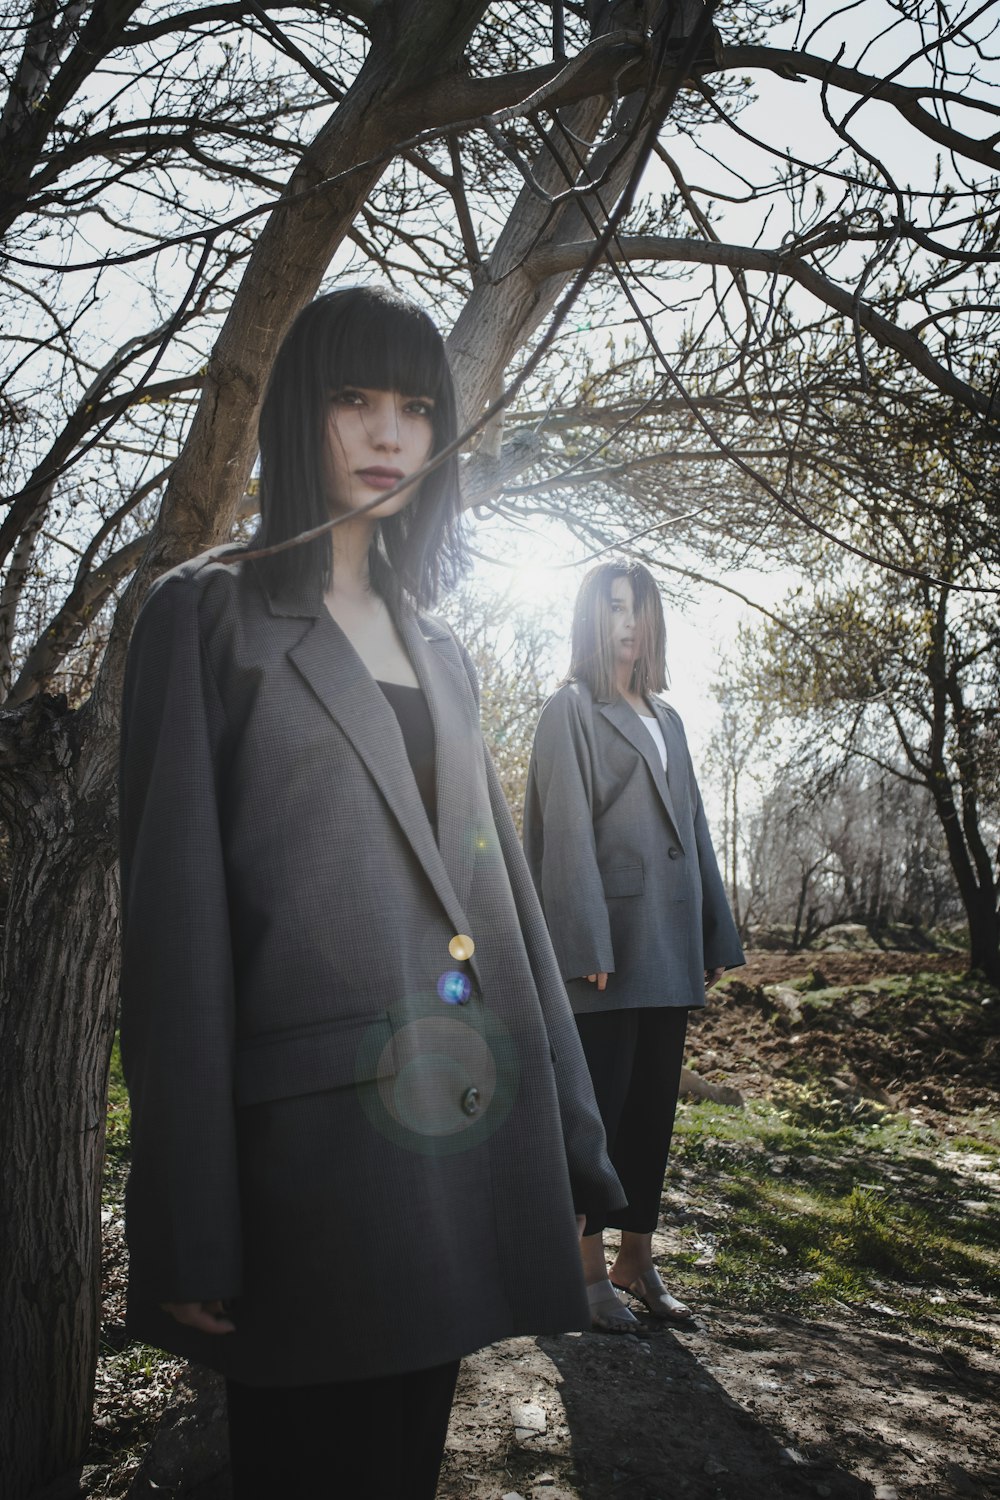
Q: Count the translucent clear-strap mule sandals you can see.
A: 2